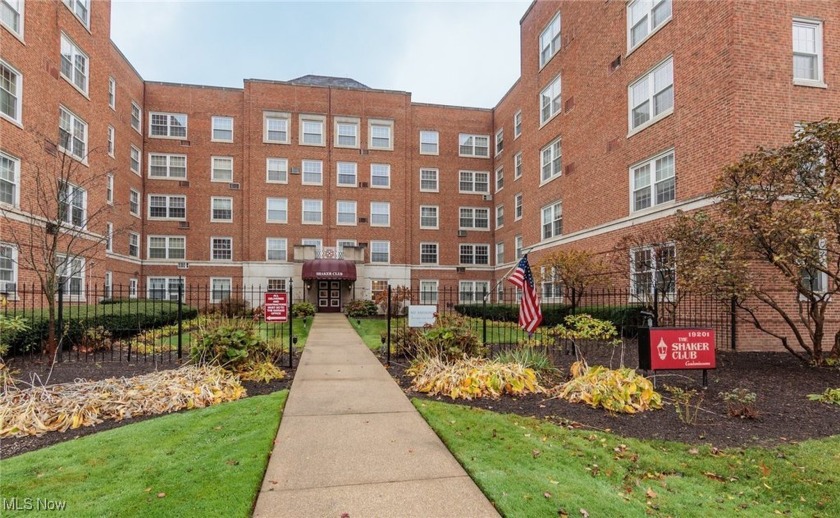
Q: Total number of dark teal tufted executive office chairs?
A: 0